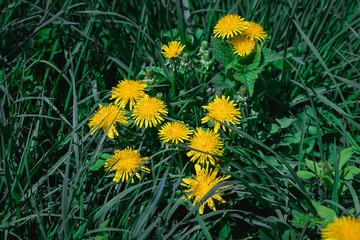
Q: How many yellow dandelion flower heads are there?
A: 13